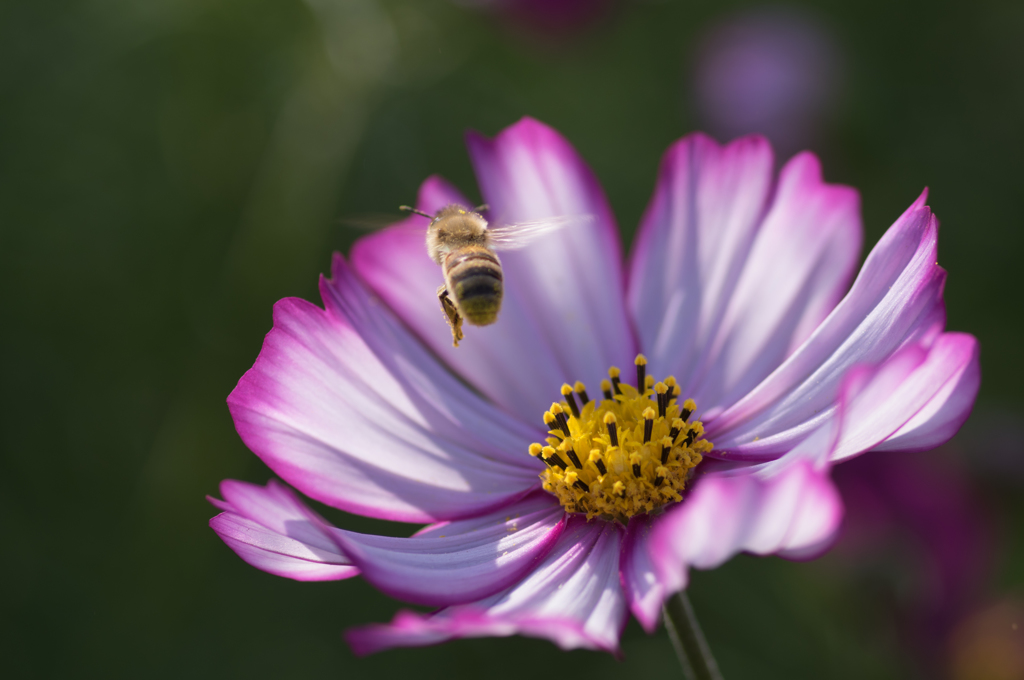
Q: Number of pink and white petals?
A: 8